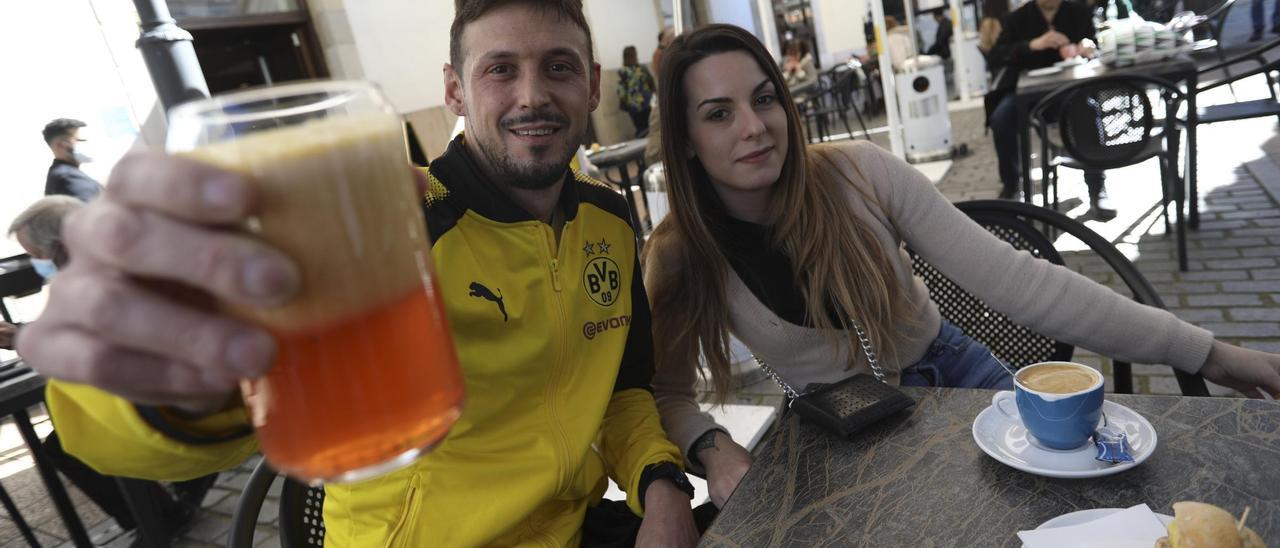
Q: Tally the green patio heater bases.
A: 0